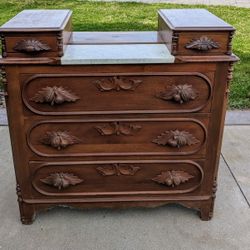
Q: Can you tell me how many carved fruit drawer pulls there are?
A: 8